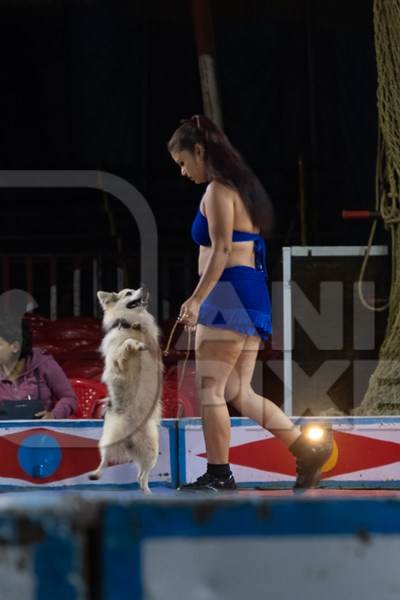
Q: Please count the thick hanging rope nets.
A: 1